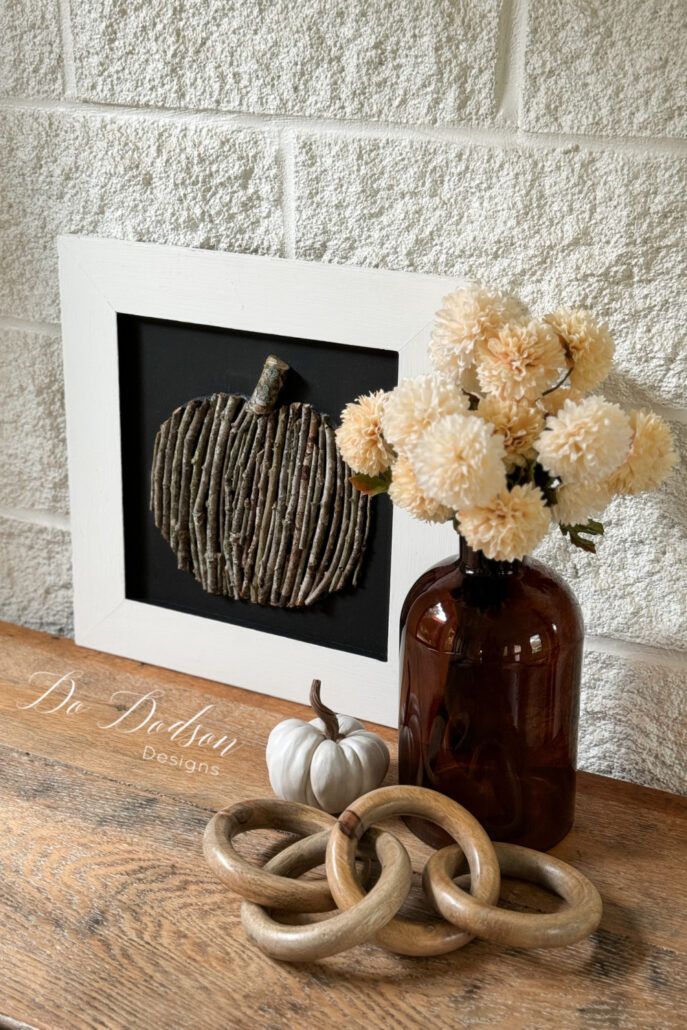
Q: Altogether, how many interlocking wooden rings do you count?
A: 4